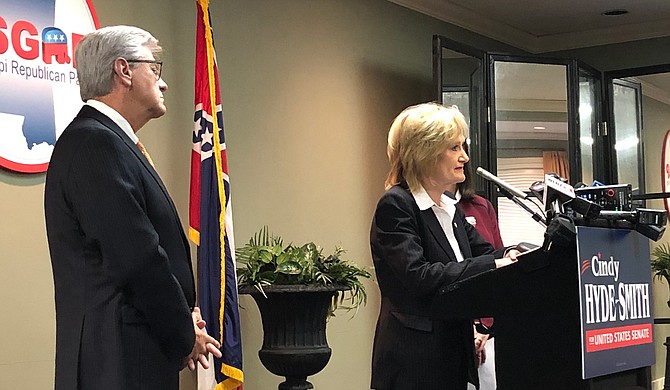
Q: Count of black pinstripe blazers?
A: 2